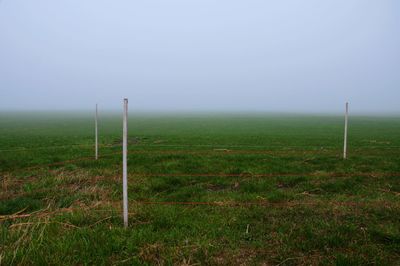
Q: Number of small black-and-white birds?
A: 0